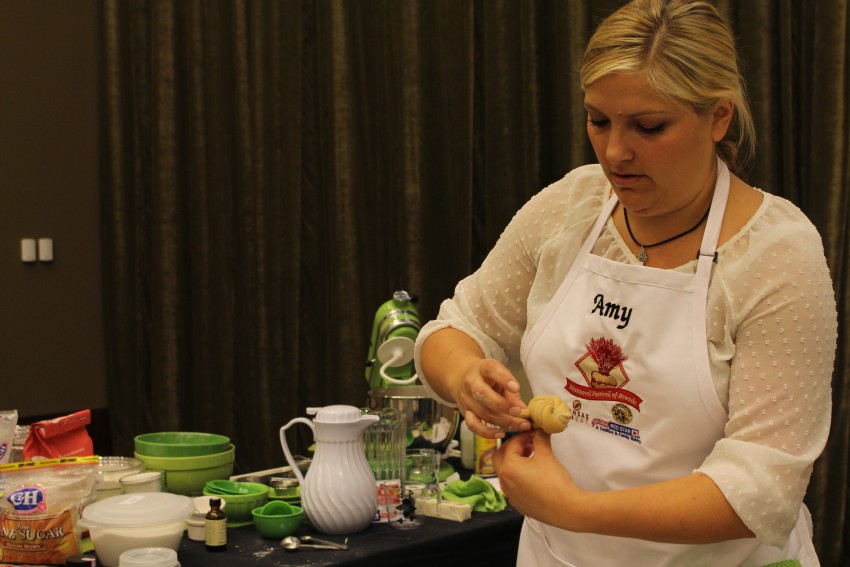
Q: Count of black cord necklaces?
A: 1